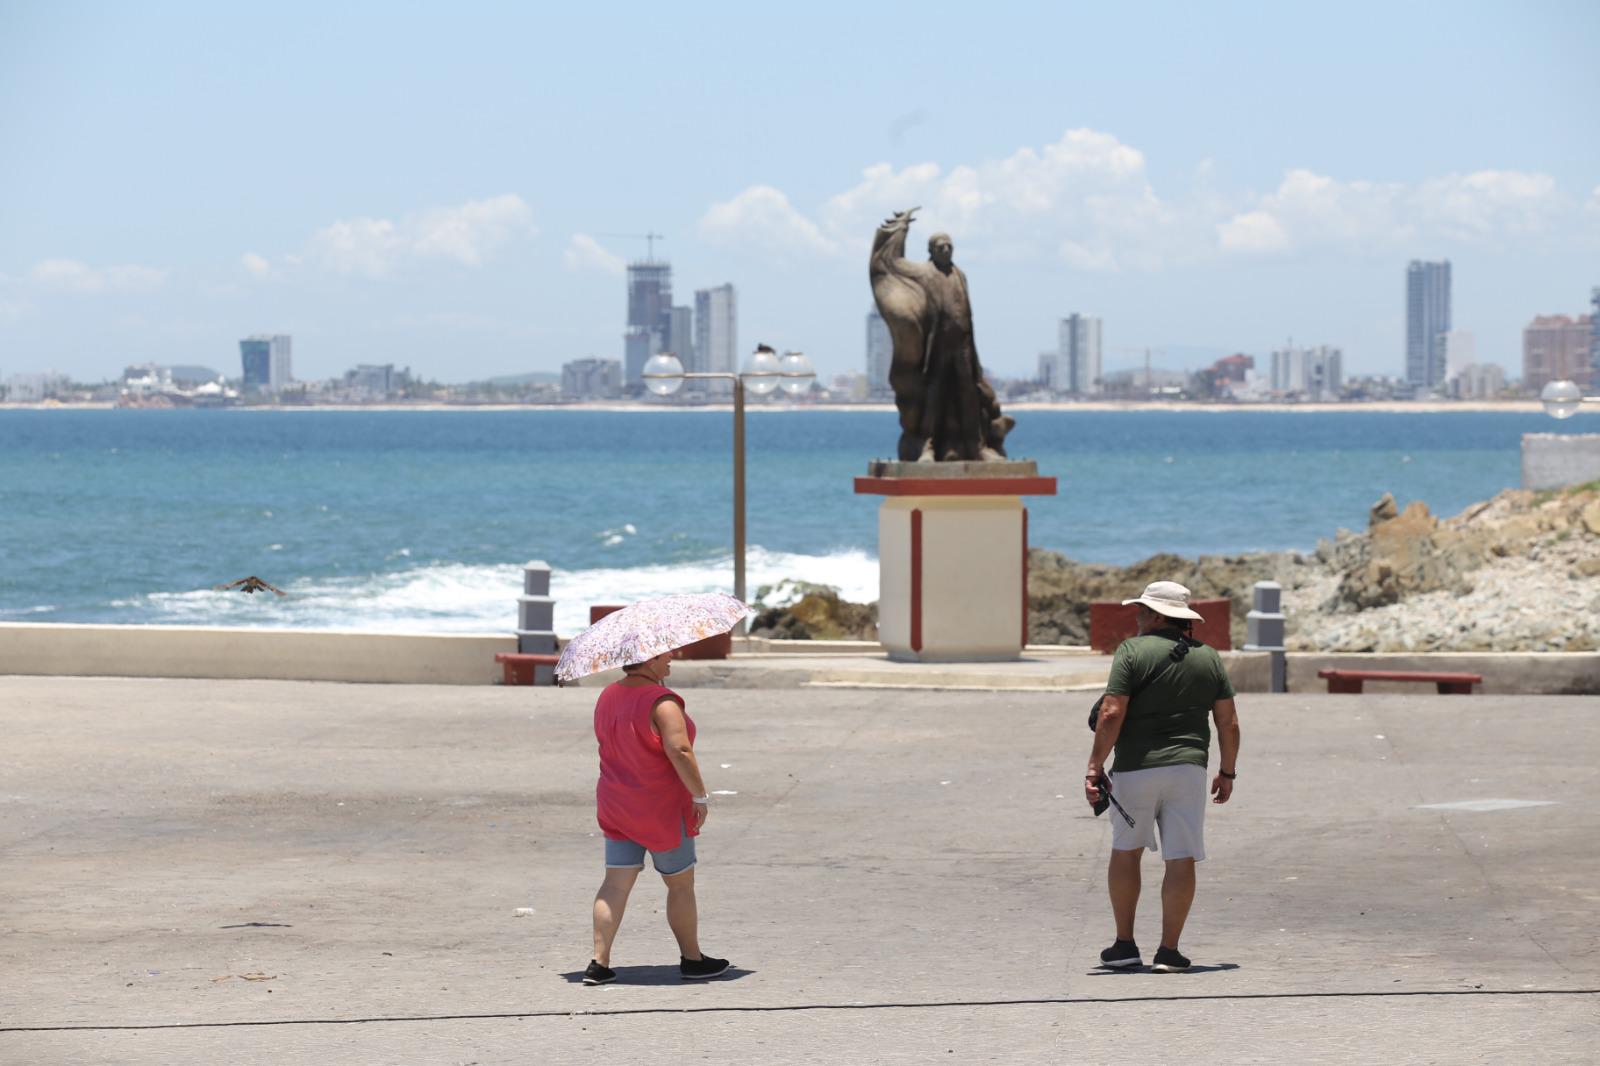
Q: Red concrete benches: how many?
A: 2